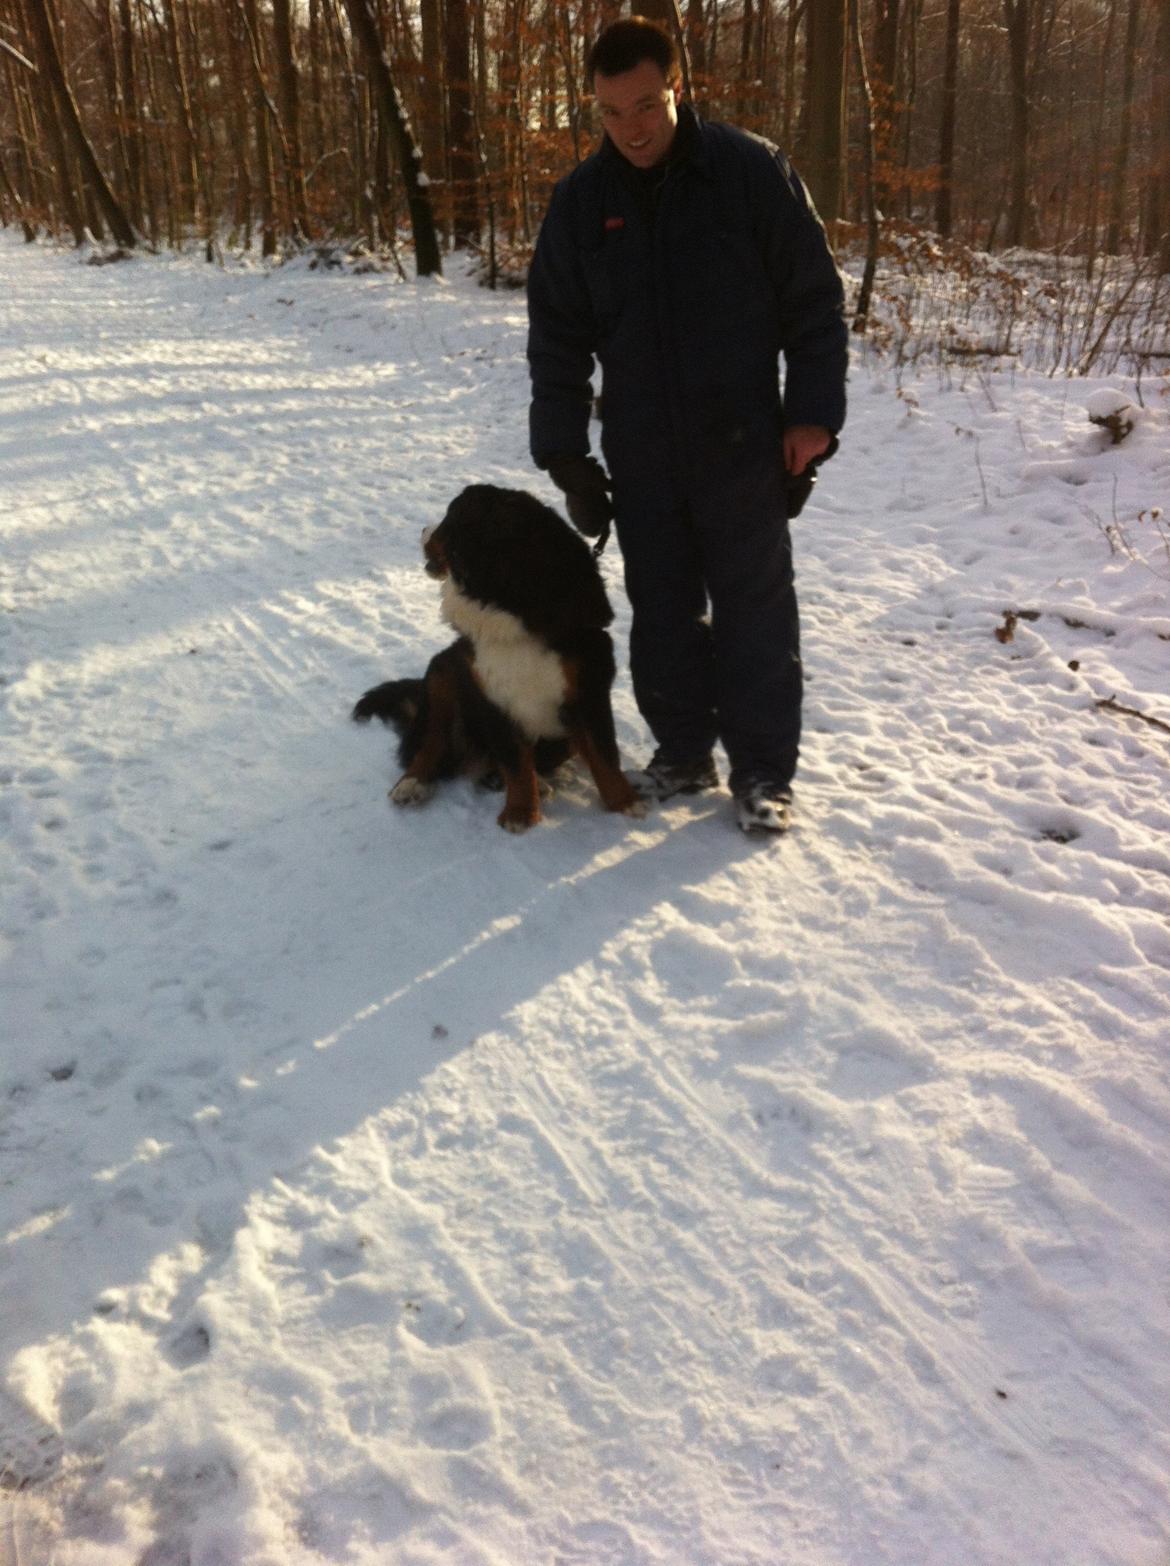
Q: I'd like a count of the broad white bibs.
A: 1